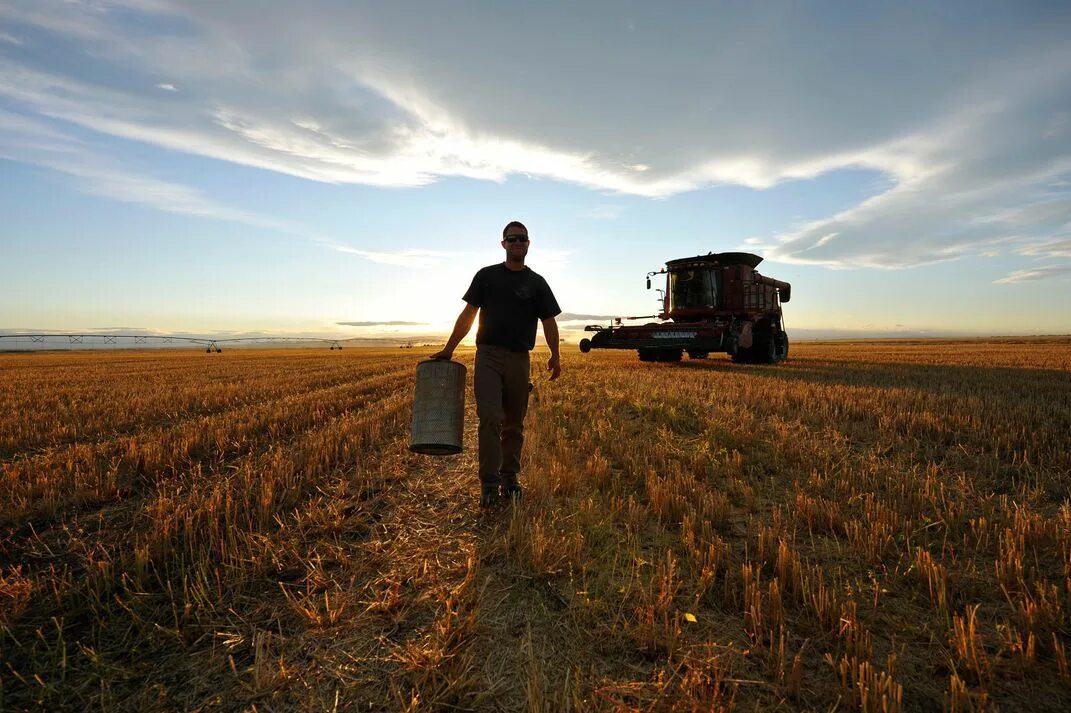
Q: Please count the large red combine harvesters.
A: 1